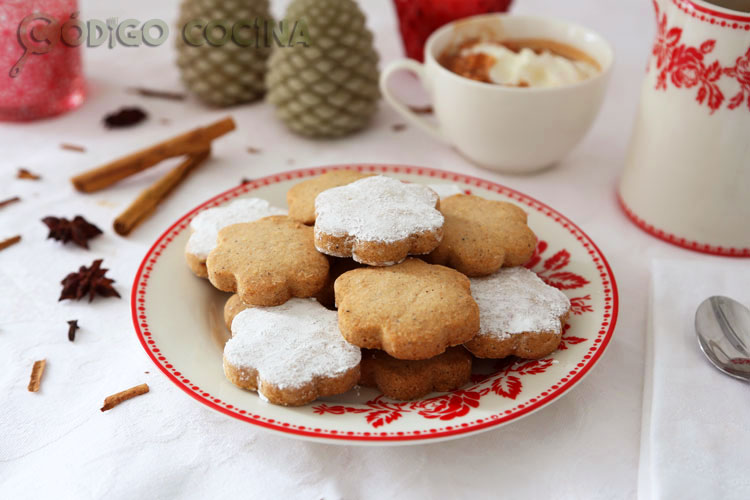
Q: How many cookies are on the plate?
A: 11